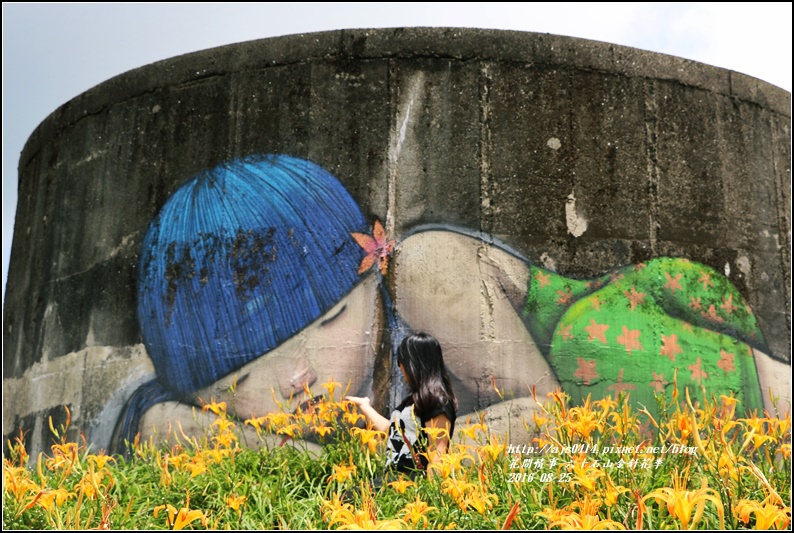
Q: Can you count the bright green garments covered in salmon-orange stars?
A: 1